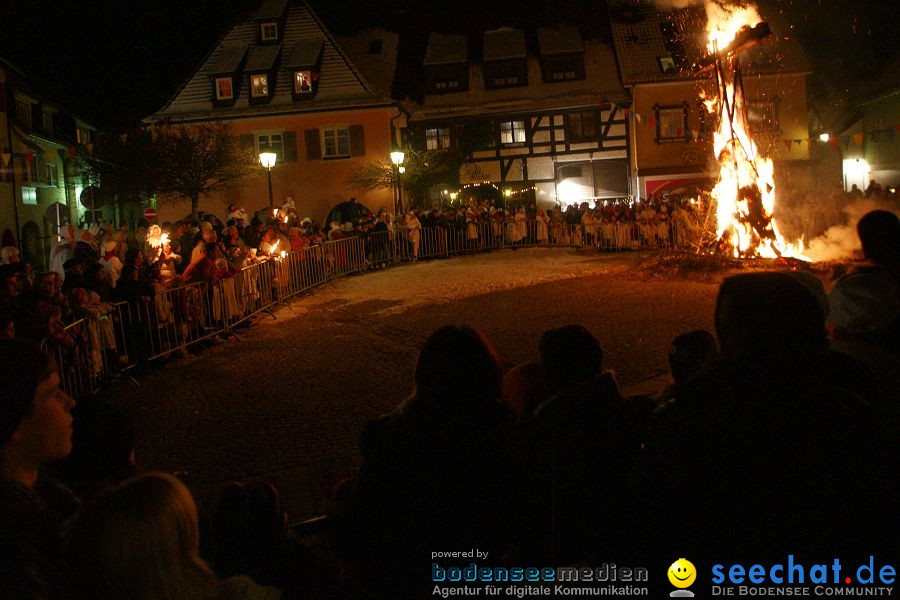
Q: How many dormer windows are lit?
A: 3